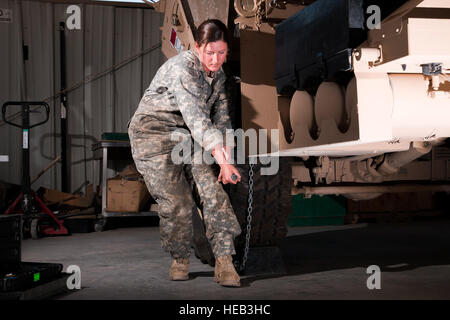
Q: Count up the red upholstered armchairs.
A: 0